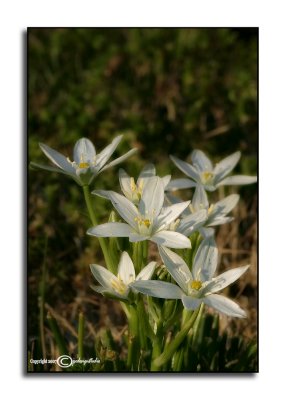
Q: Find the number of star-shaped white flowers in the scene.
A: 7